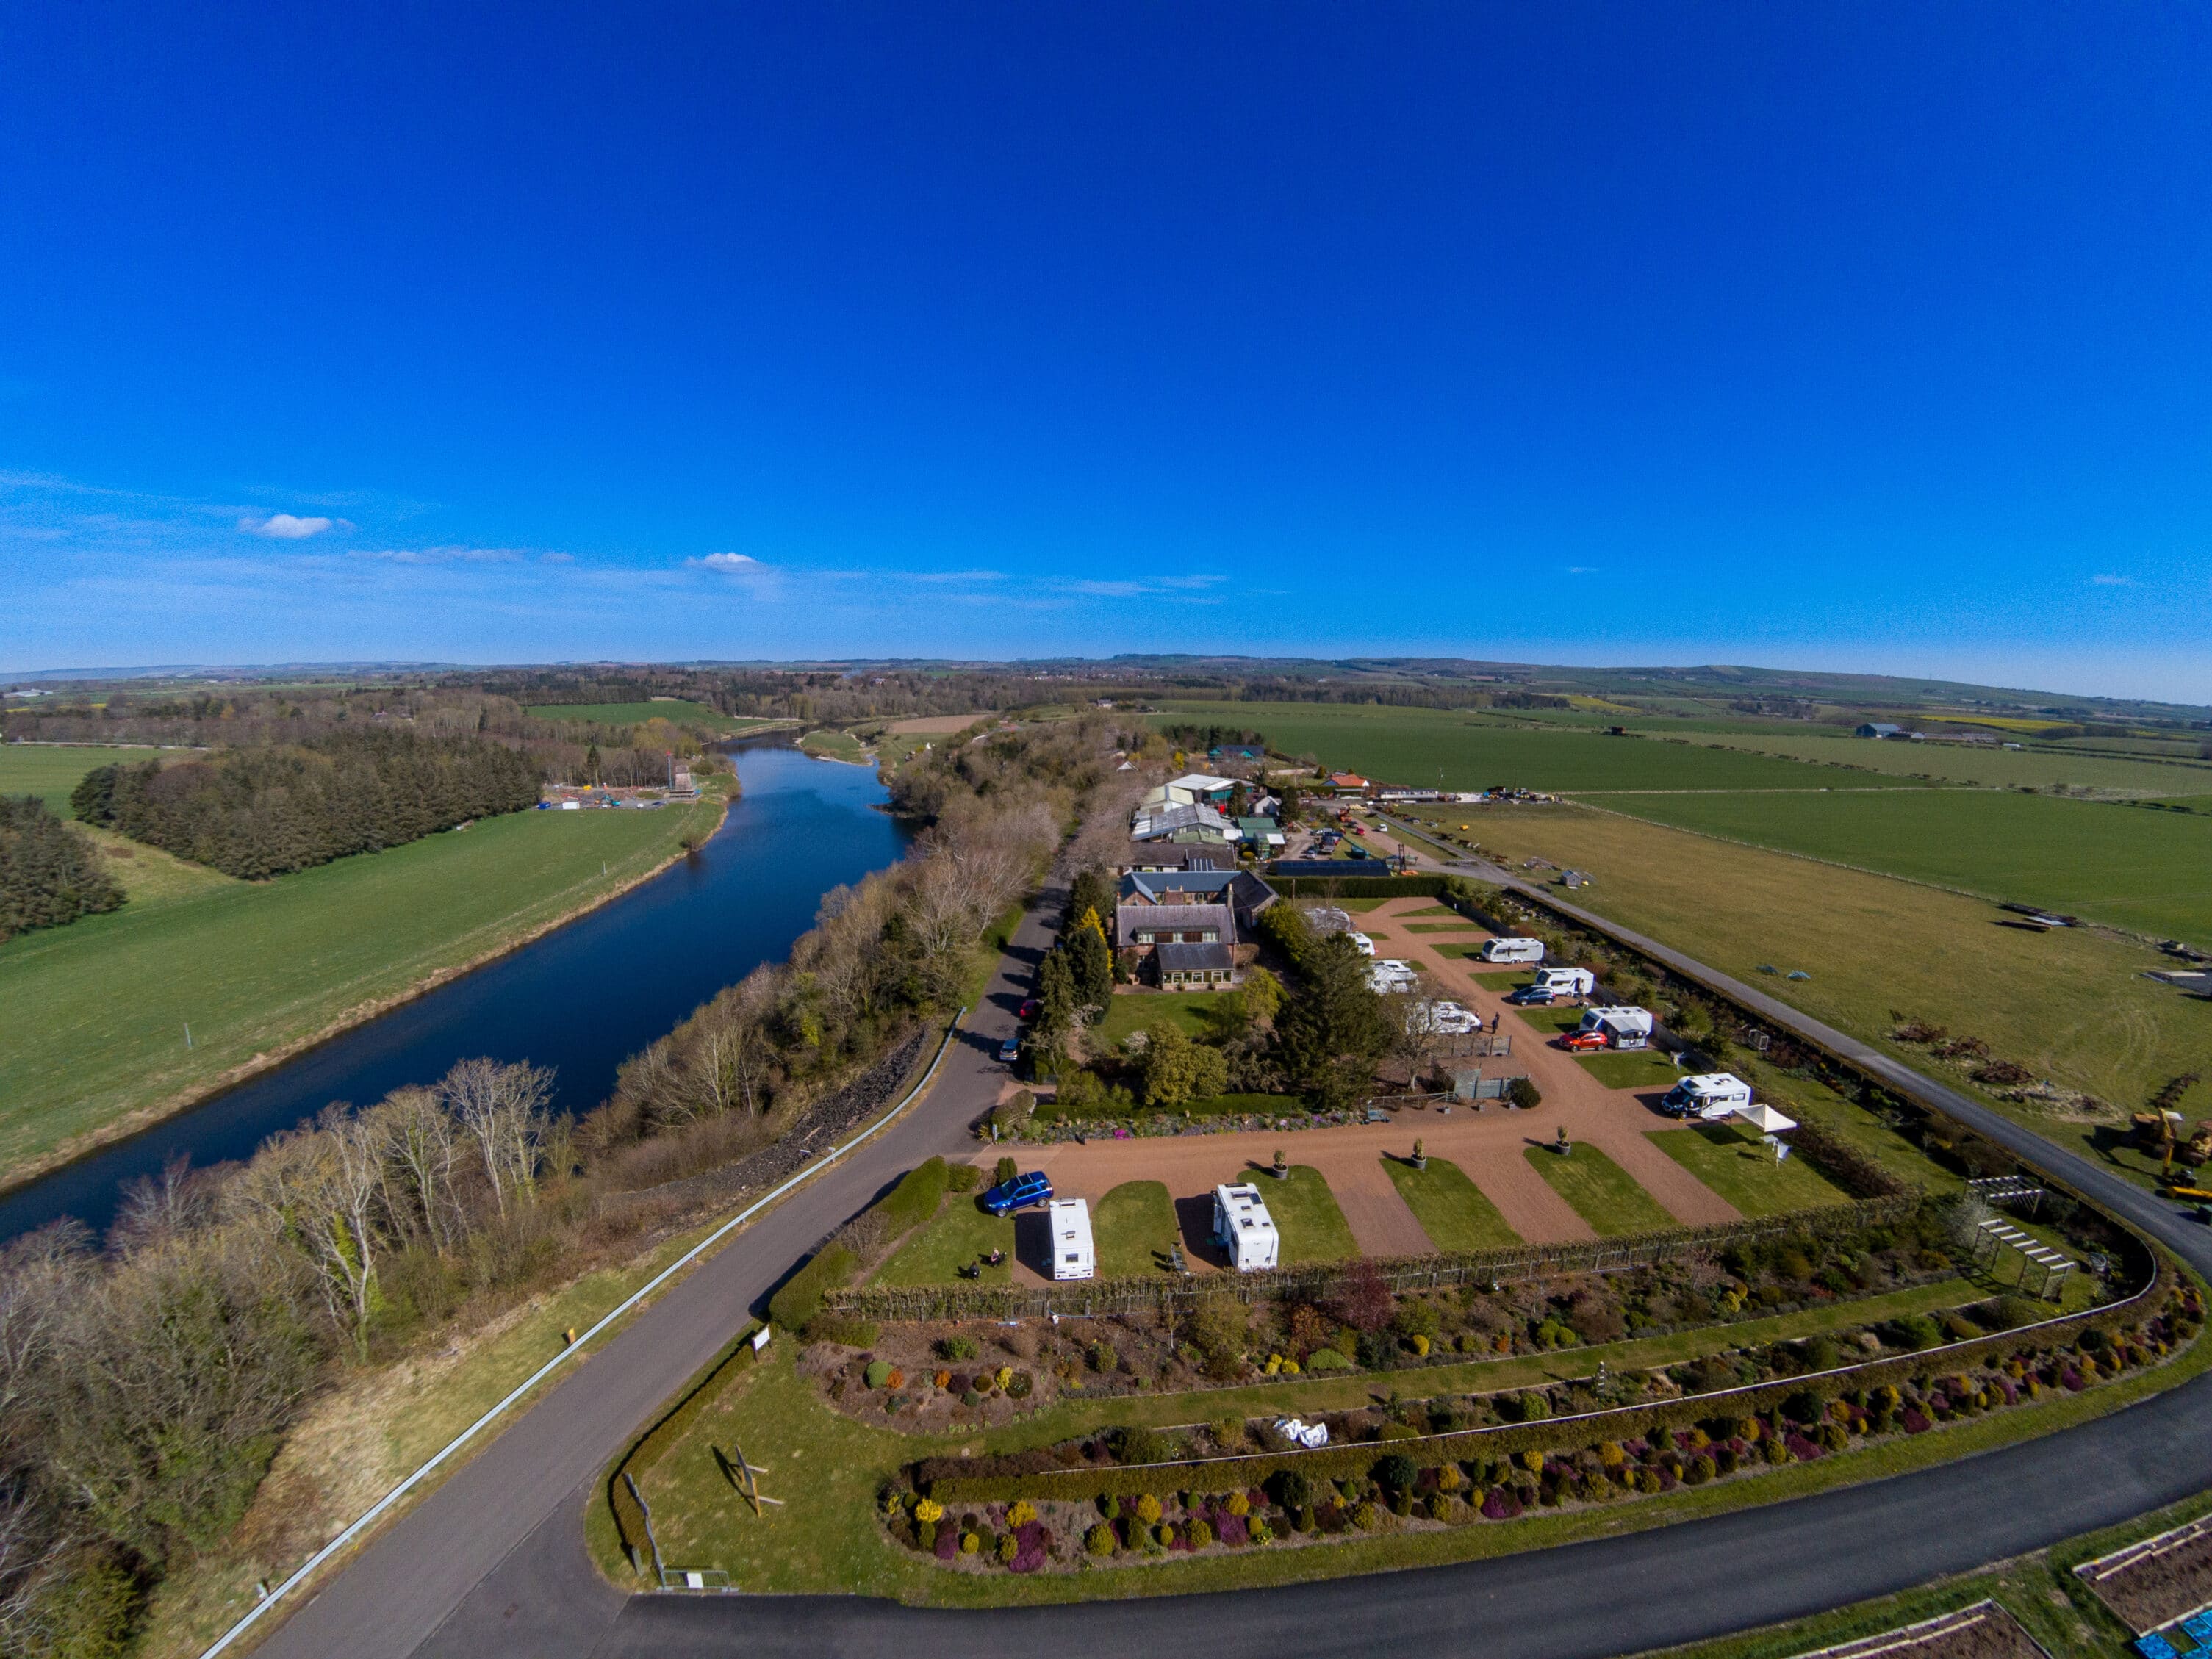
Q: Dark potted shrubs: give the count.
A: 3